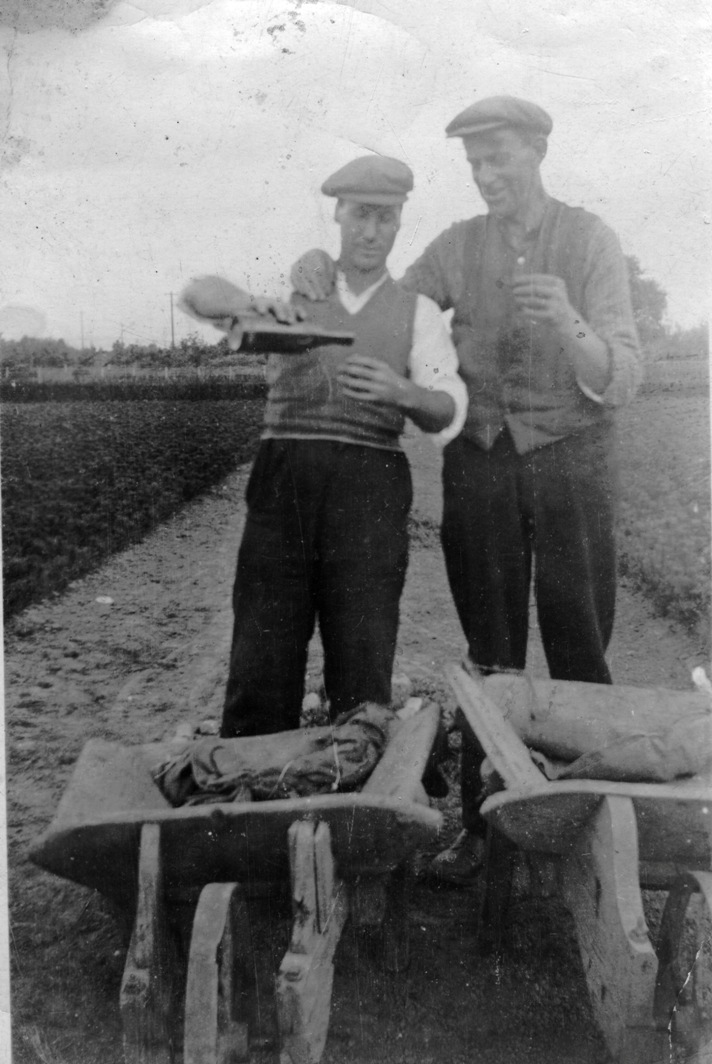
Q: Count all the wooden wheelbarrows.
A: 2